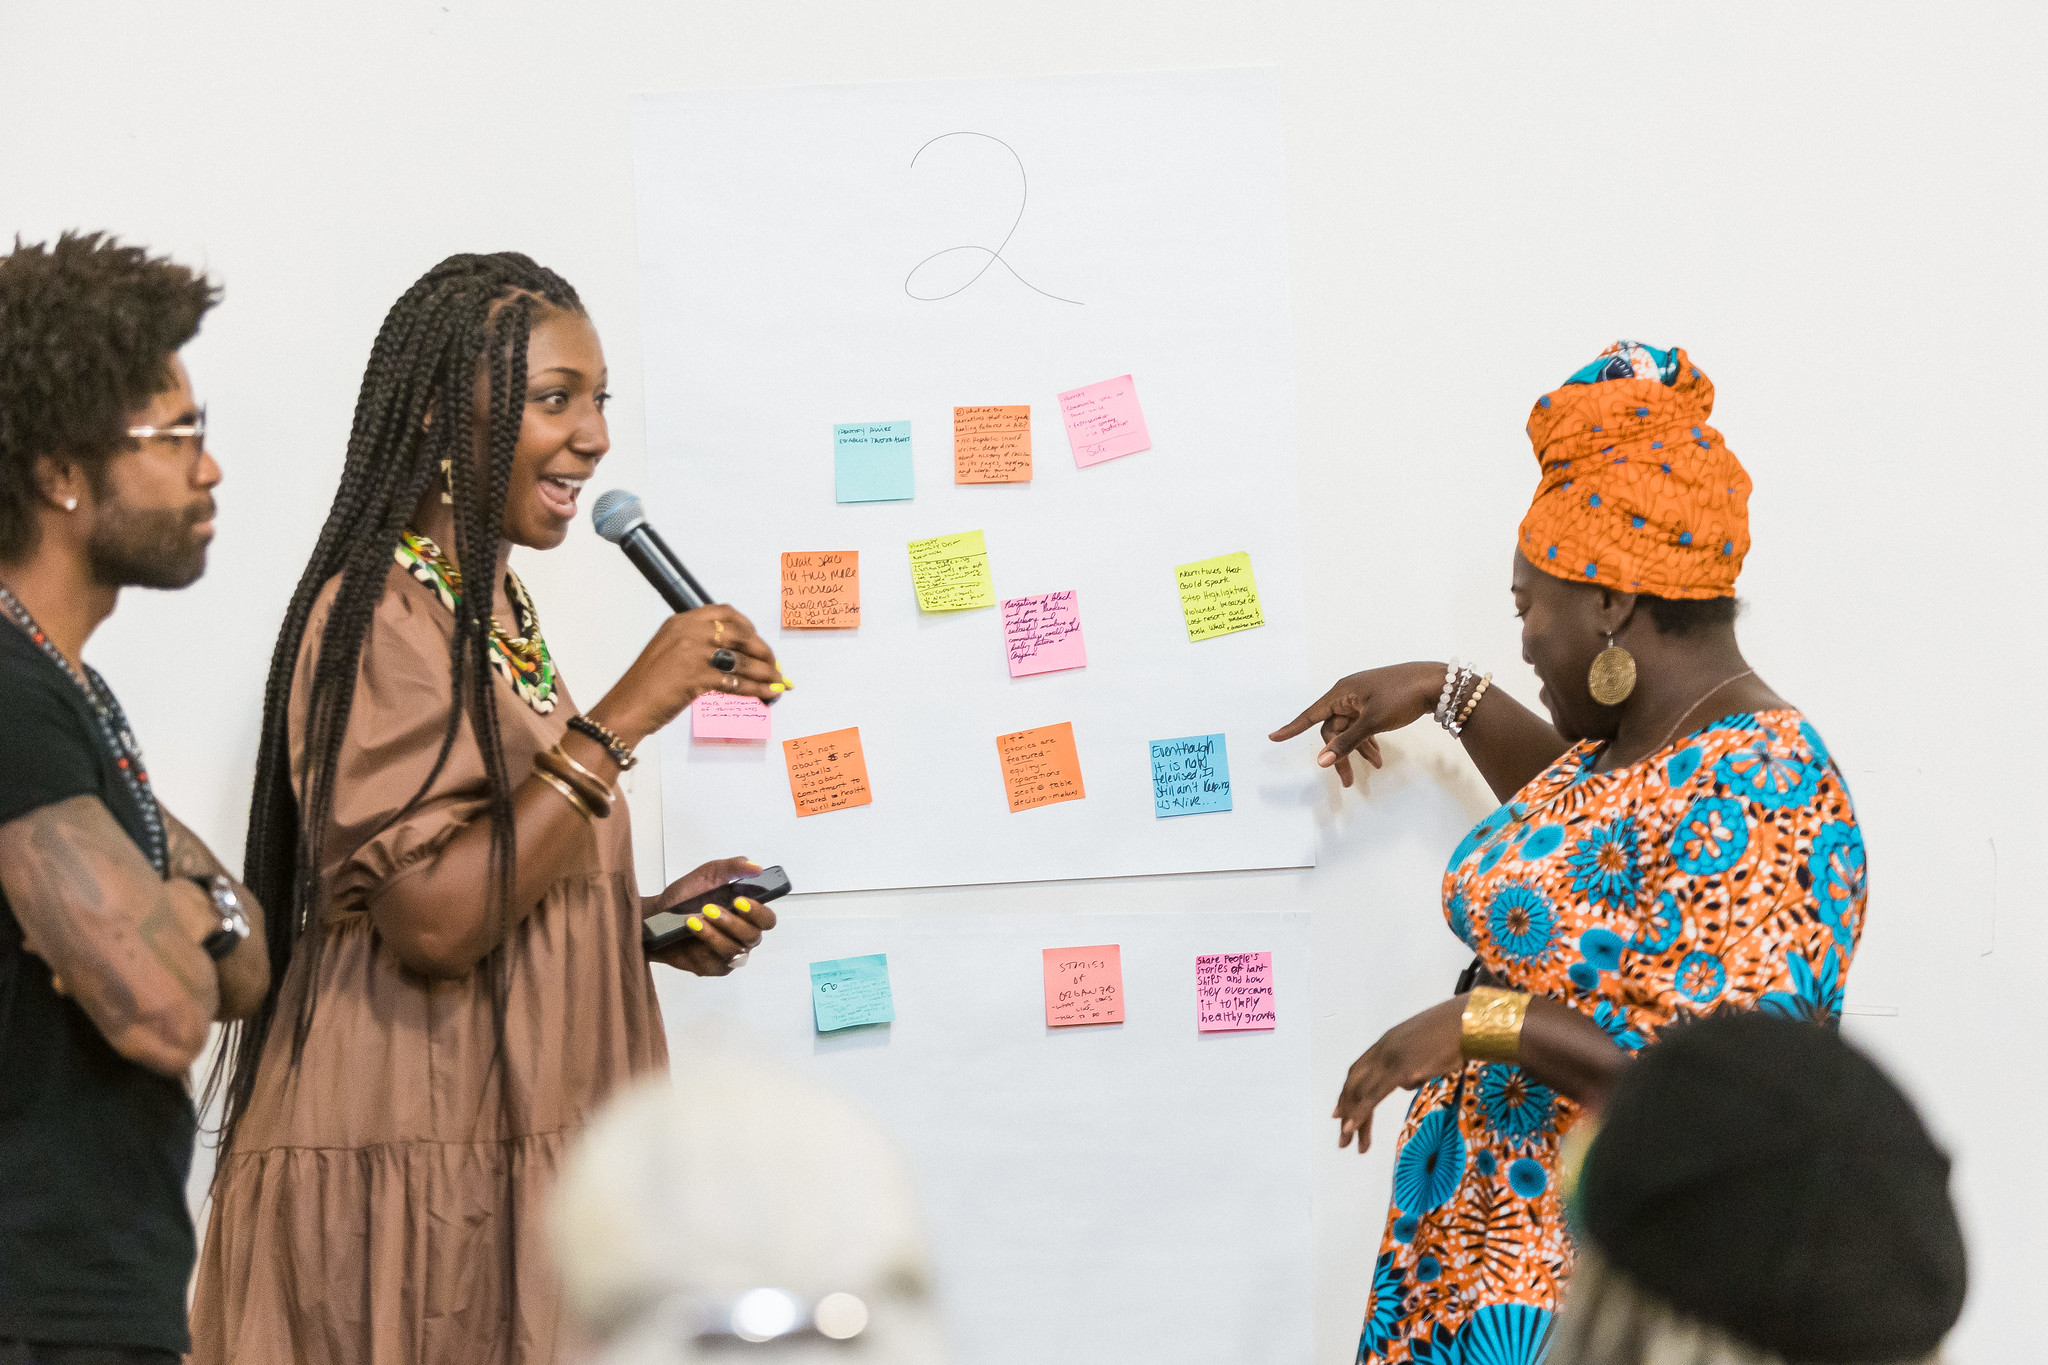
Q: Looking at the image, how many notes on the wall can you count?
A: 14